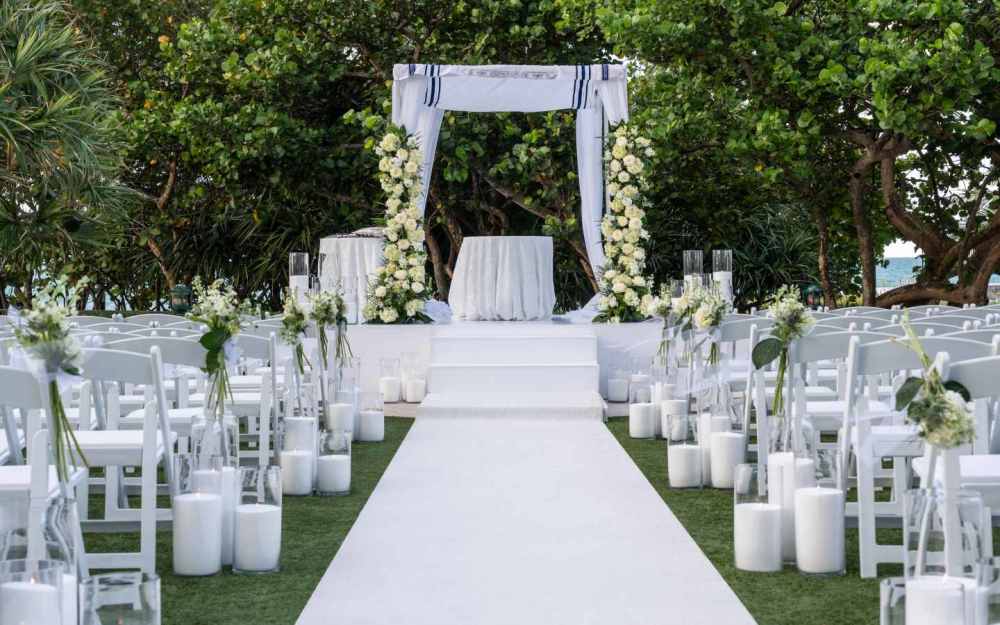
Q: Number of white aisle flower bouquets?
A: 10